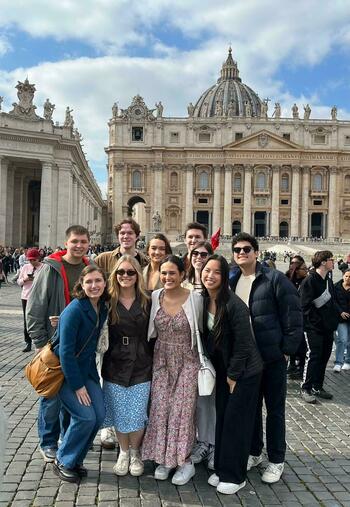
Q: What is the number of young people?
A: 10